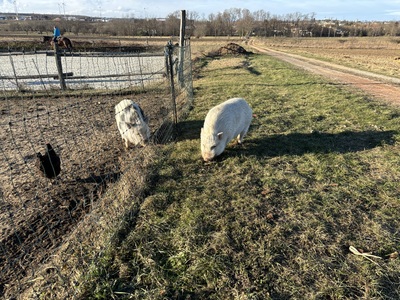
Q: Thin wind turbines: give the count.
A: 5